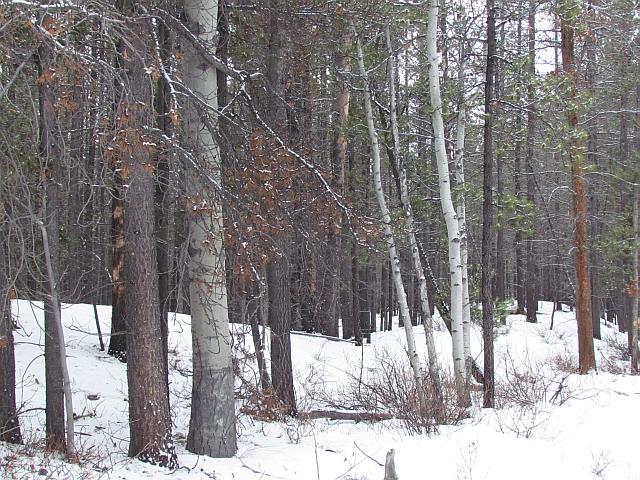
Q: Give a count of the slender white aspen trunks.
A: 4